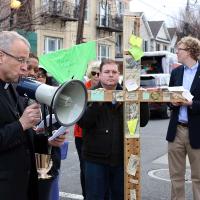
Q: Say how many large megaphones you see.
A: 1